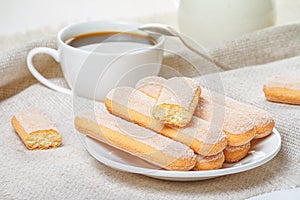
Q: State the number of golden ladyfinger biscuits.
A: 9